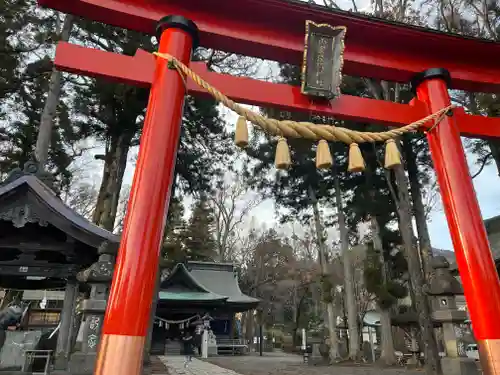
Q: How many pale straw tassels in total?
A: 5